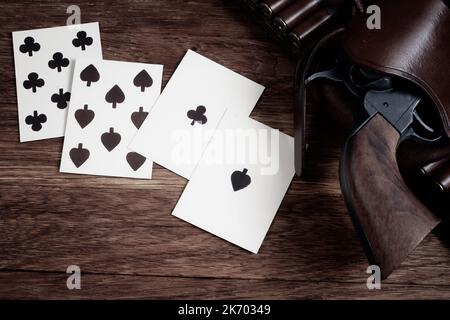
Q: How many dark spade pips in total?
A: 9